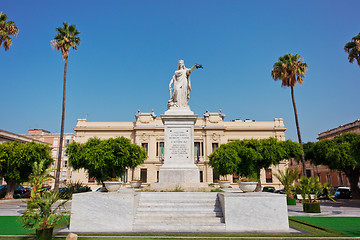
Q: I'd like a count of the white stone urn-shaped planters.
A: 4